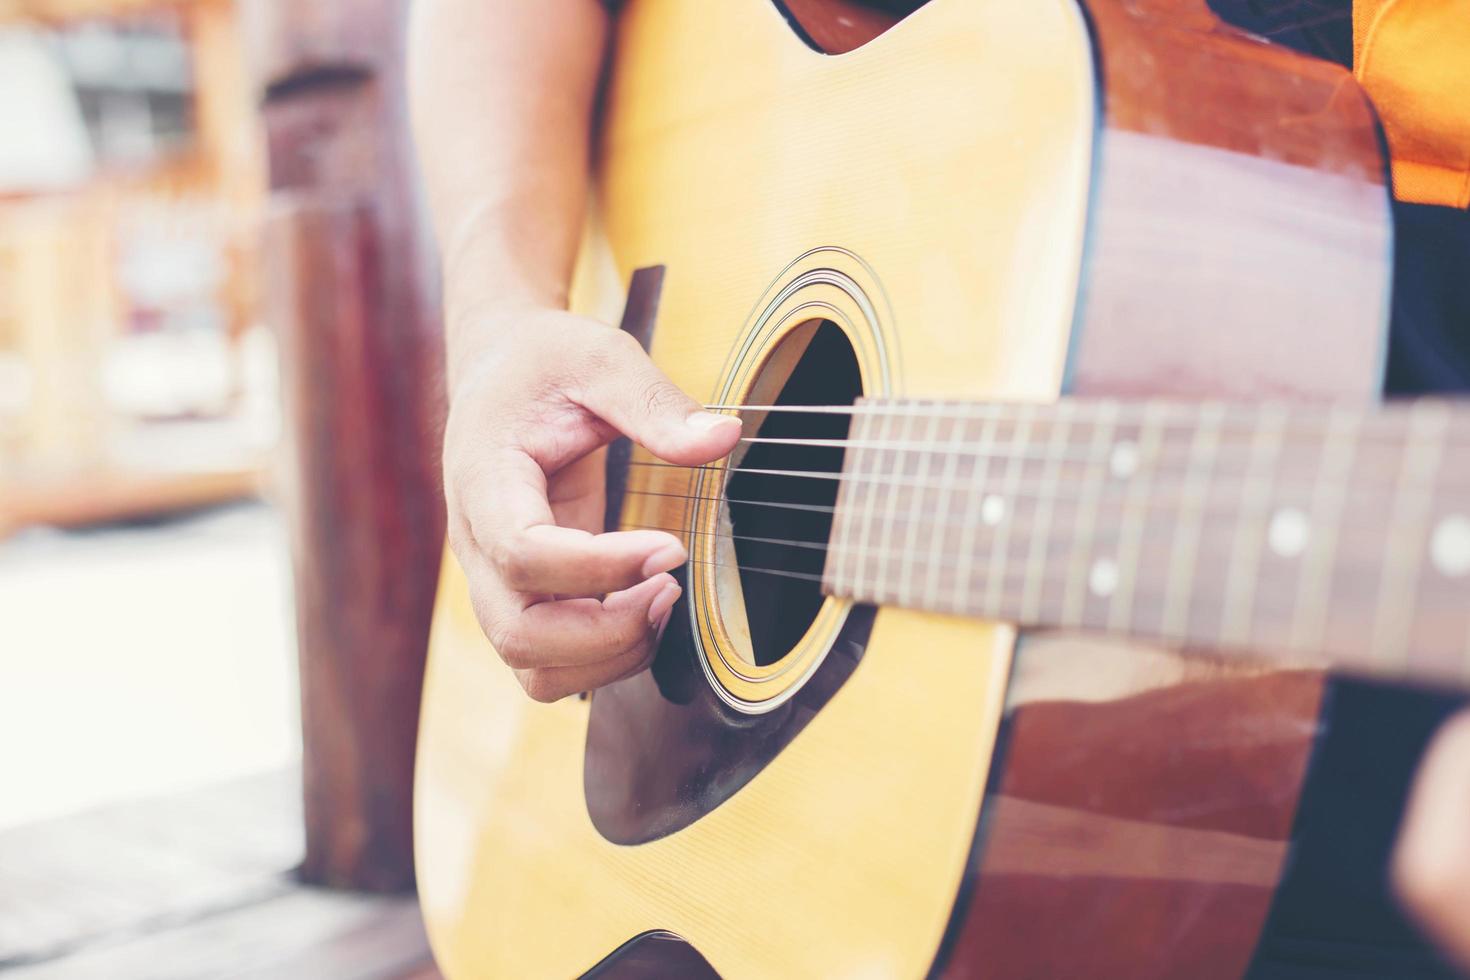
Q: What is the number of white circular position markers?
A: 5